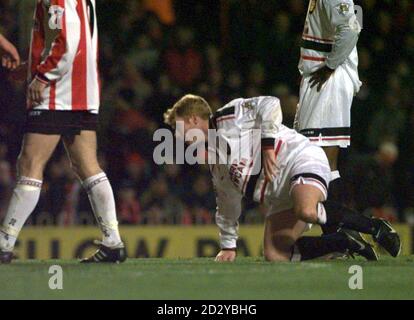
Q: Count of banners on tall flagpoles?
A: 0